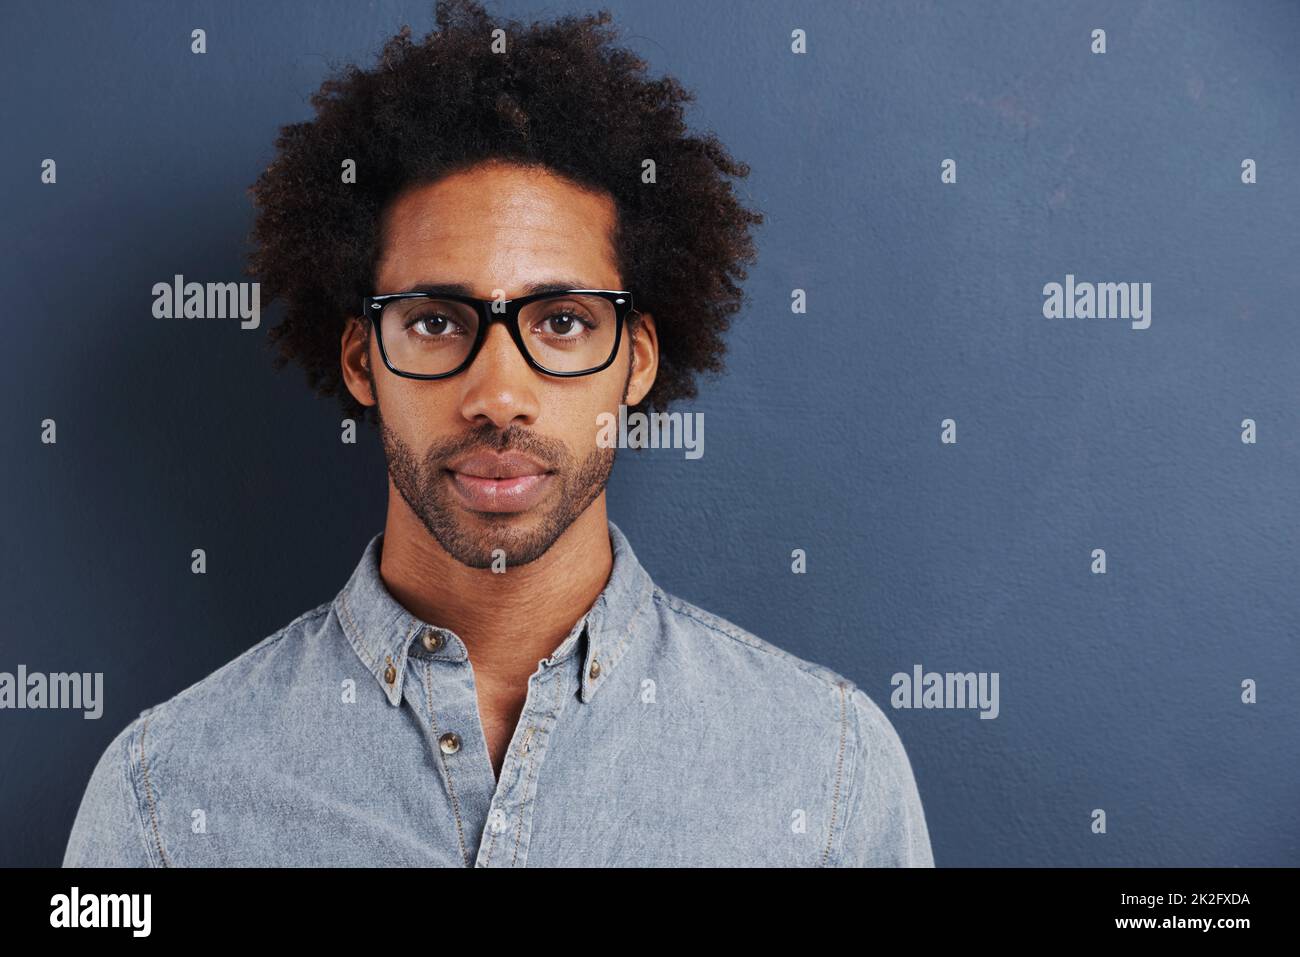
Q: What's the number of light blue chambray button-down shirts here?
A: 1